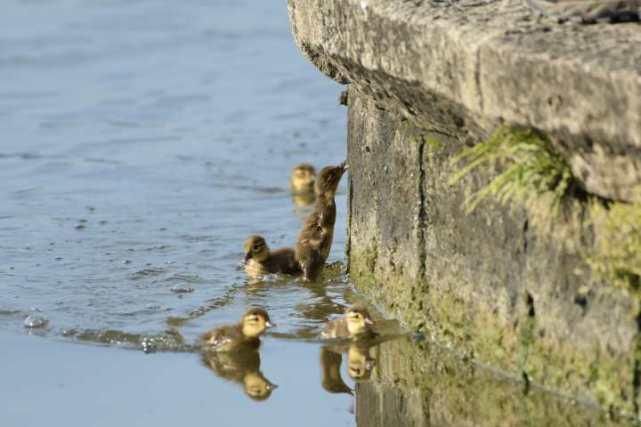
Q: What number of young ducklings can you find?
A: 5